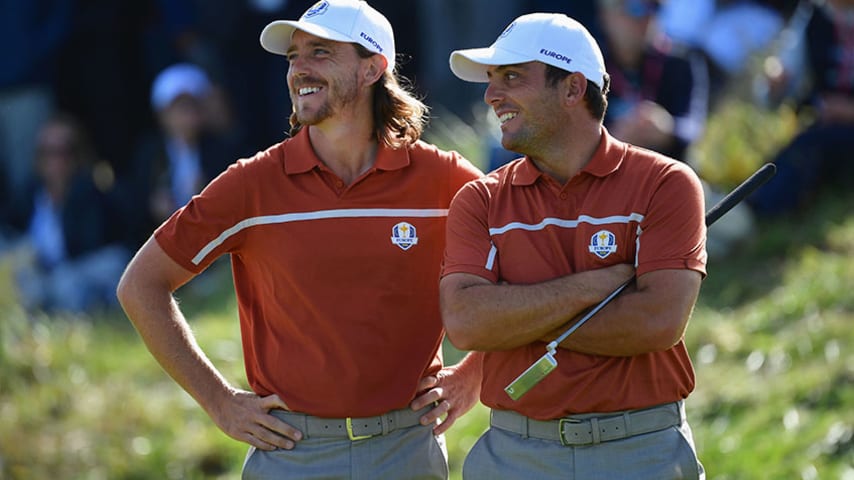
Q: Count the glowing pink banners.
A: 0